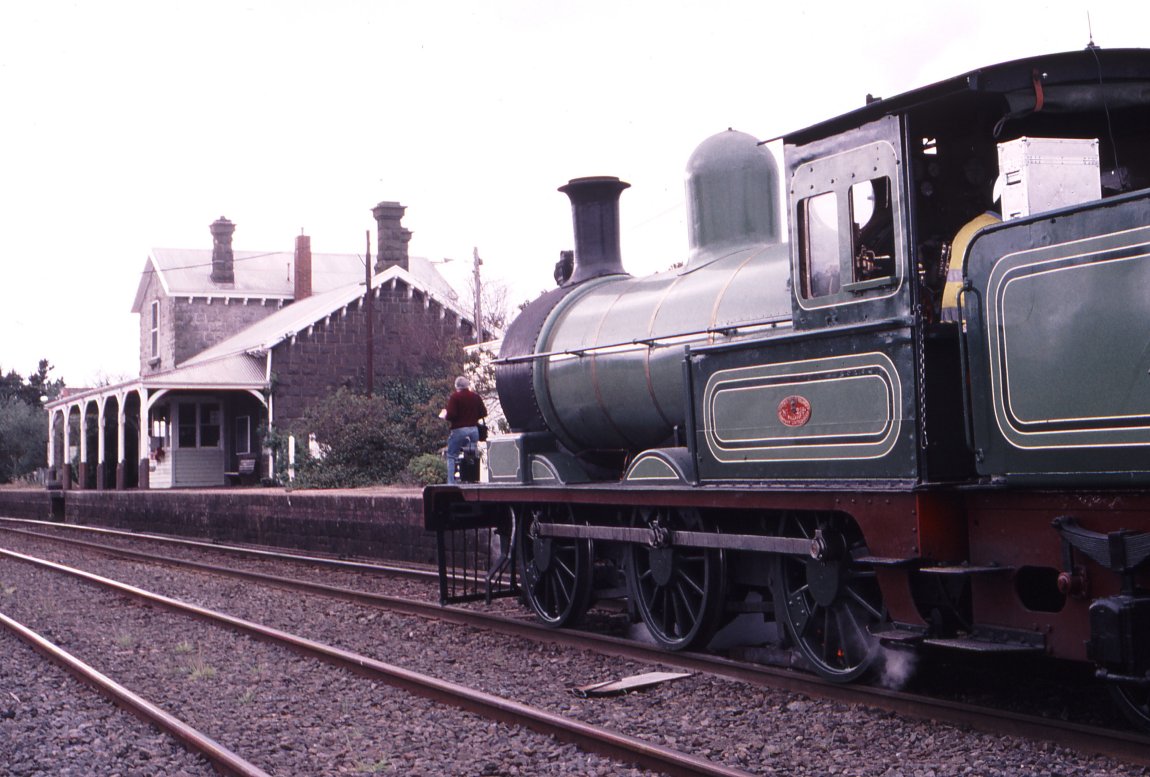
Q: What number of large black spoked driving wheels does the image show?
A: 3